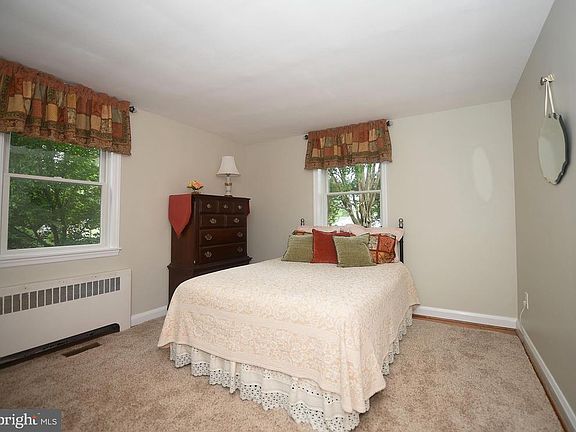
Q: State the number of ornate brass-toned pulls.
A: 9